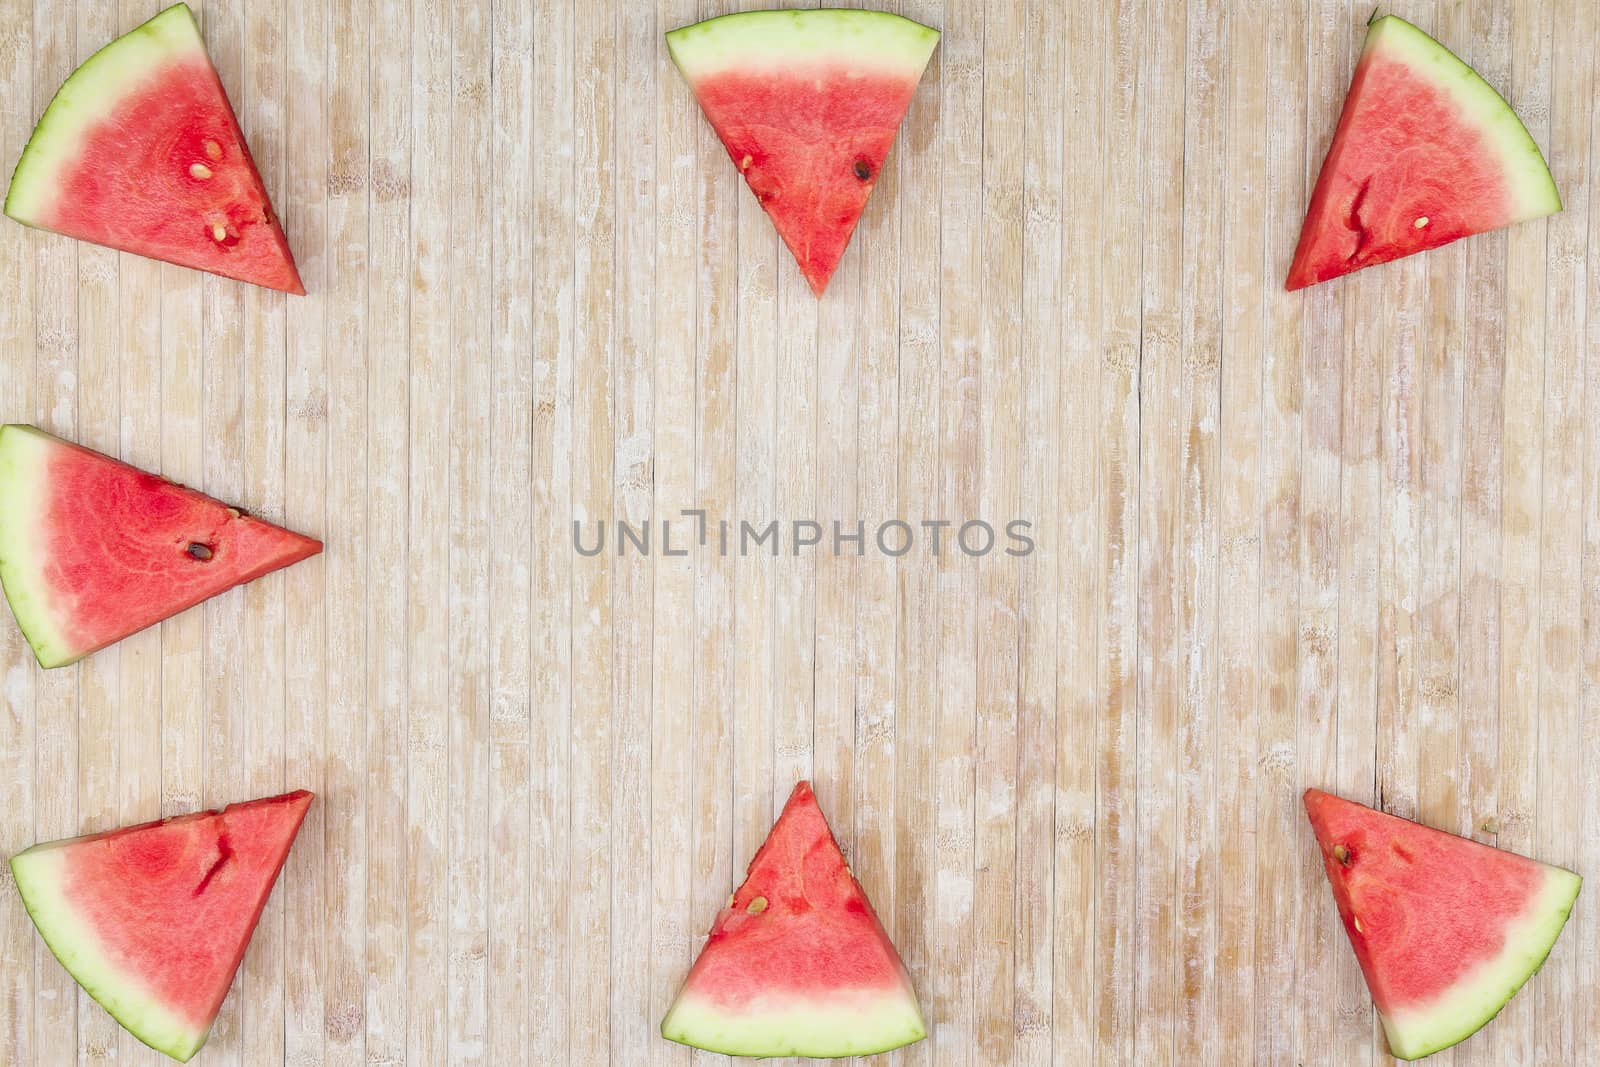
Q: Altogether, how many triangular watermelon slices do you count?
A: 7